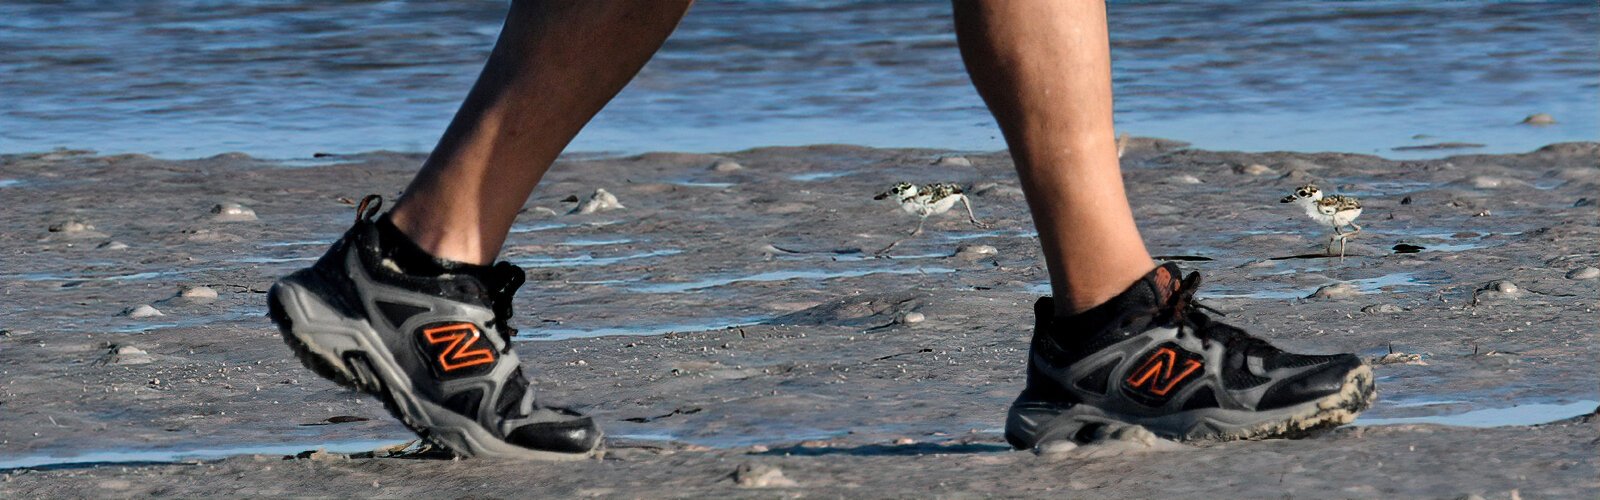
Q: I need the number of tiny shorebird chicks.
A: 2